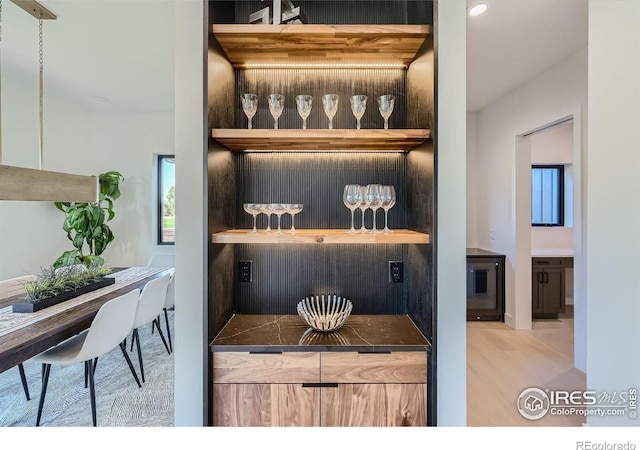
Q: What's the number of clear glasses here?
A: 14